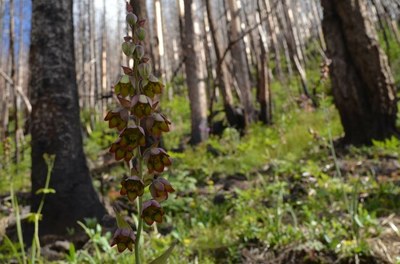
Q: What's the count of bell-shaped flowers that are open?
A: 12